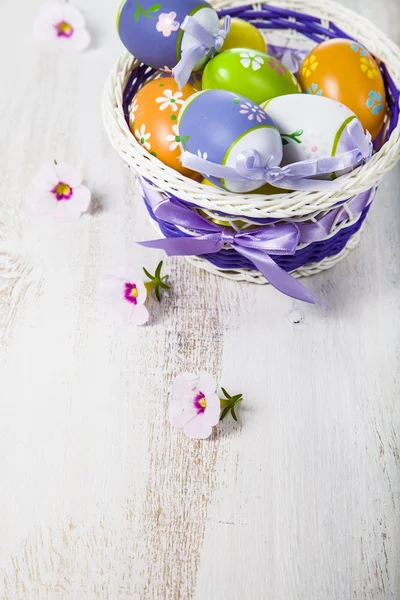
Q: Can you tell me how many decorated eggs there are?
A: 7